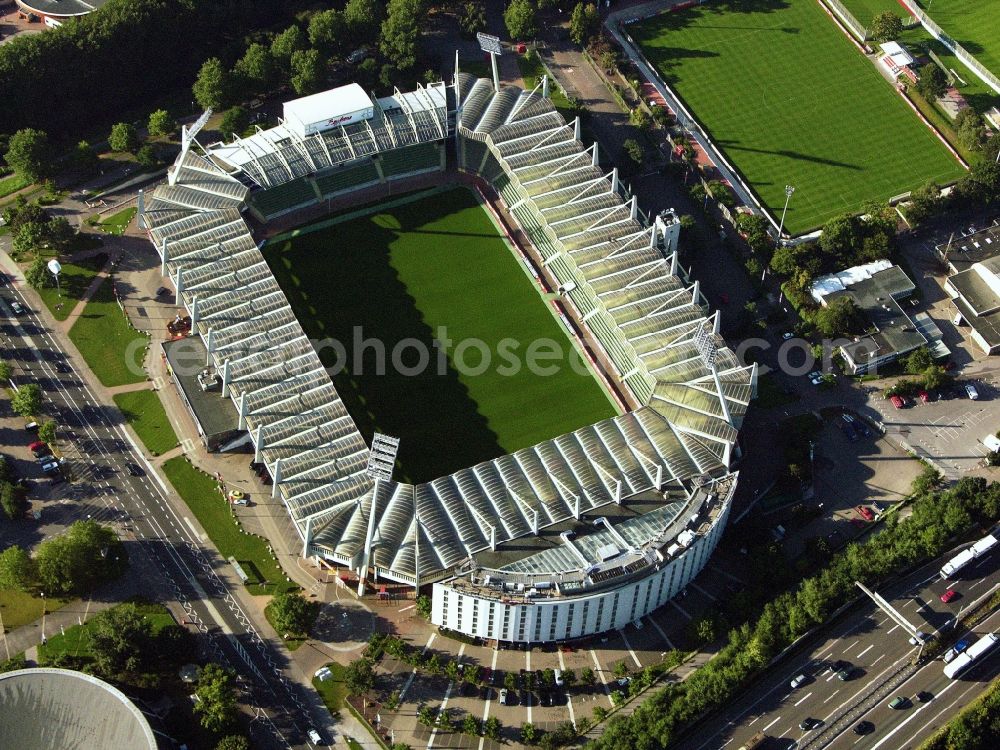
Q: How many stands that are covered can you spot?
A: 4